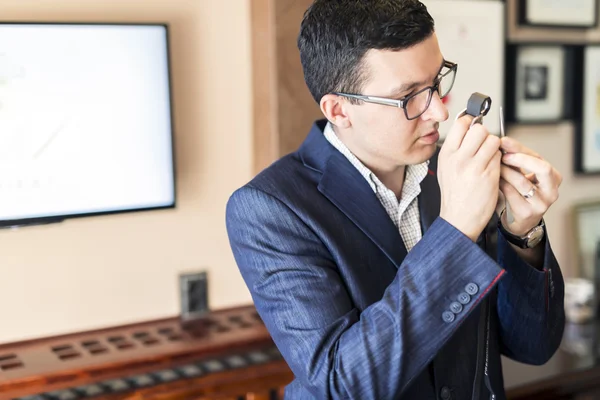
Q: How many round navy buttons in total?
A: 4